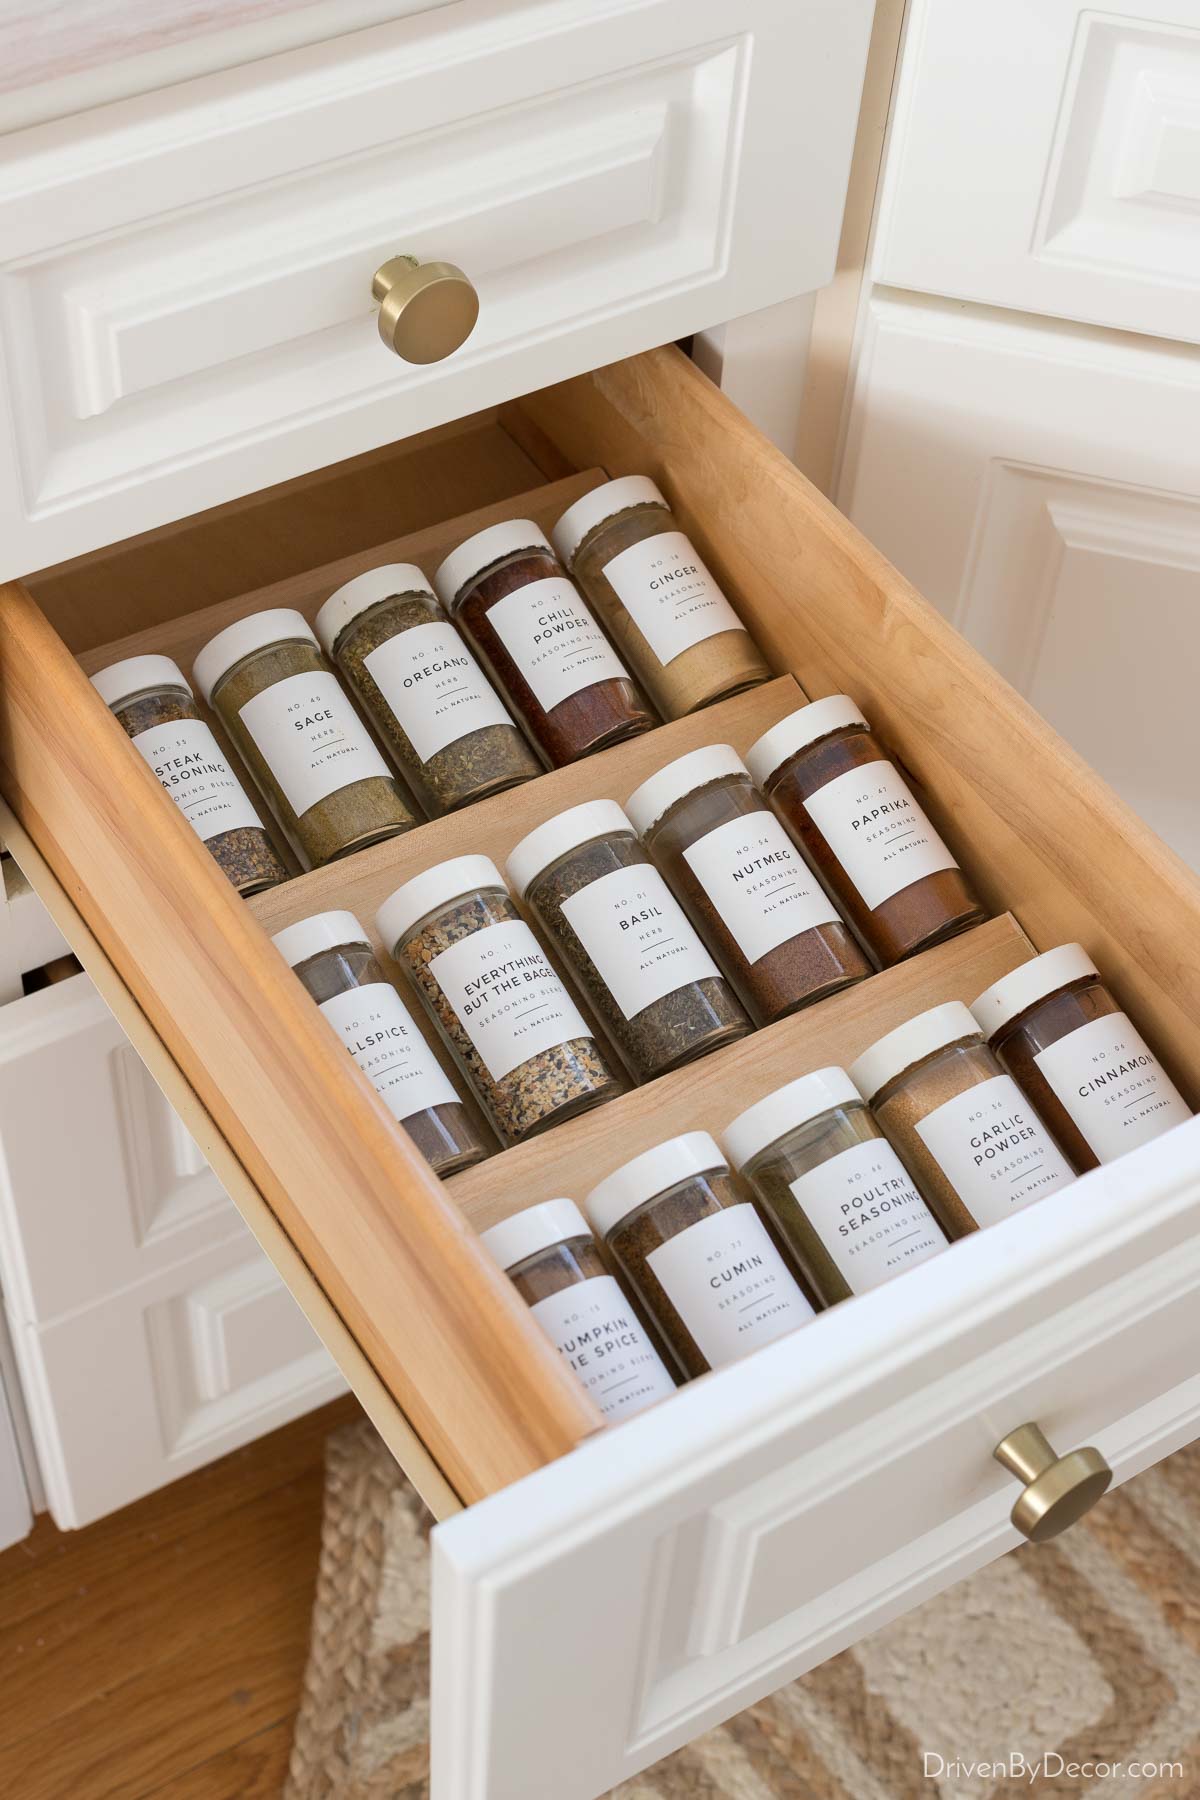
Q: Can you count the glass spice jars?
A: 15